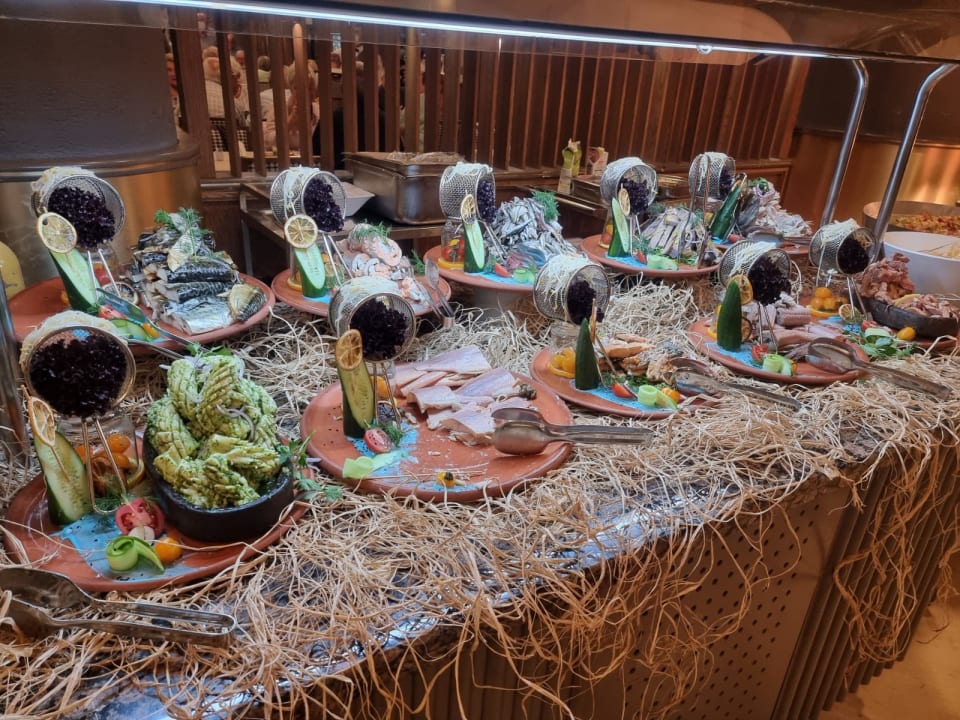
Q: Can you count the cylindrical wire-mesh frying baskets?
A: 10